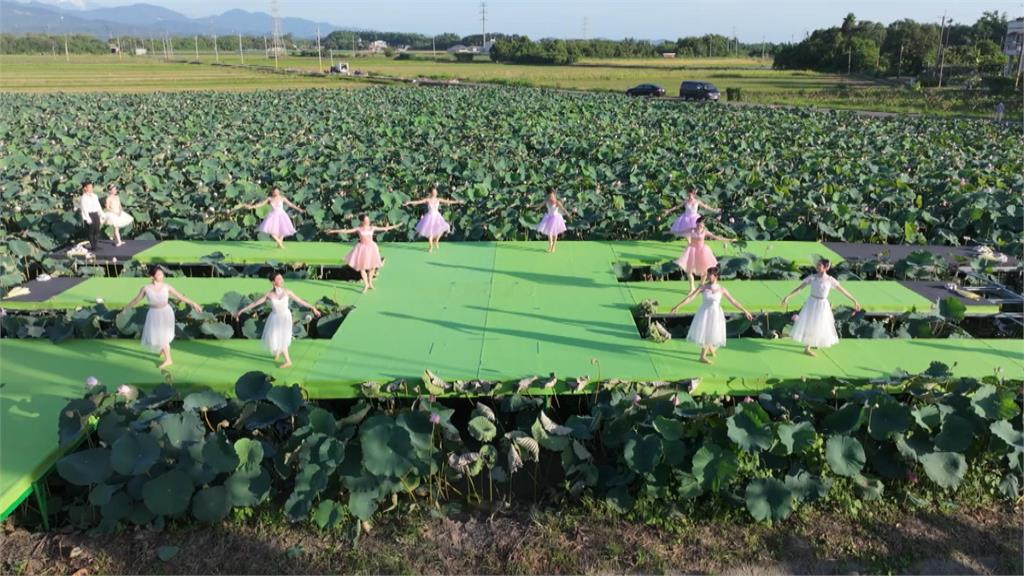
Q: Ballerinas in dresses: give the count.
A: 11